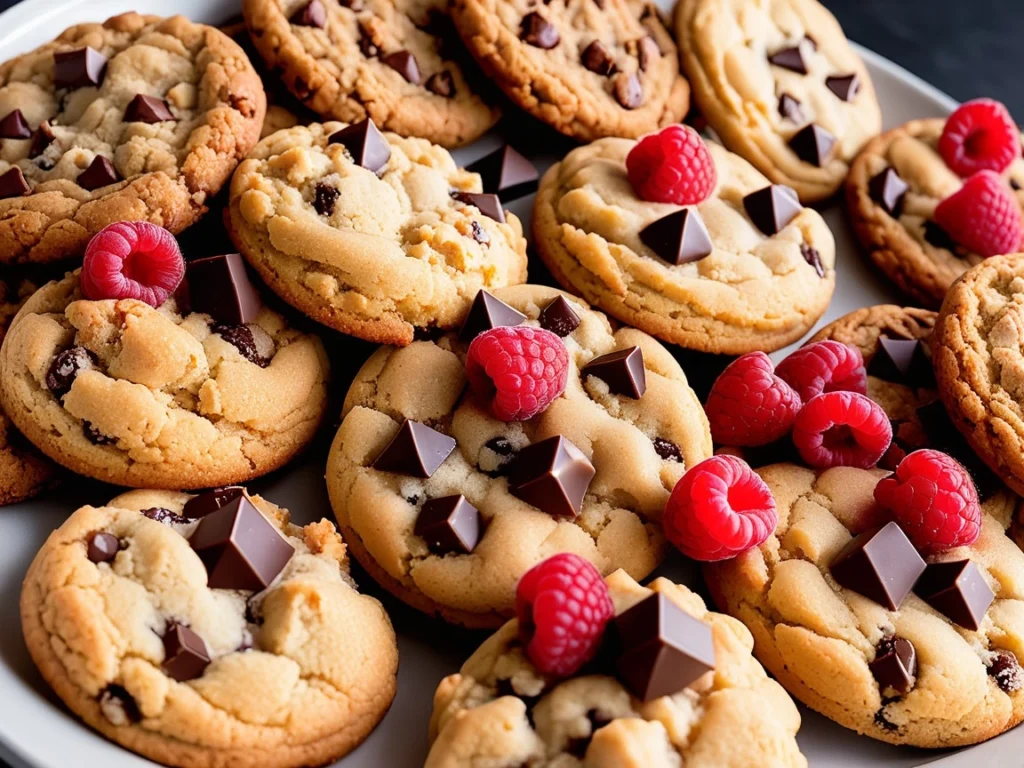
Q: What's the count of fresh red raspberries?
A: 11